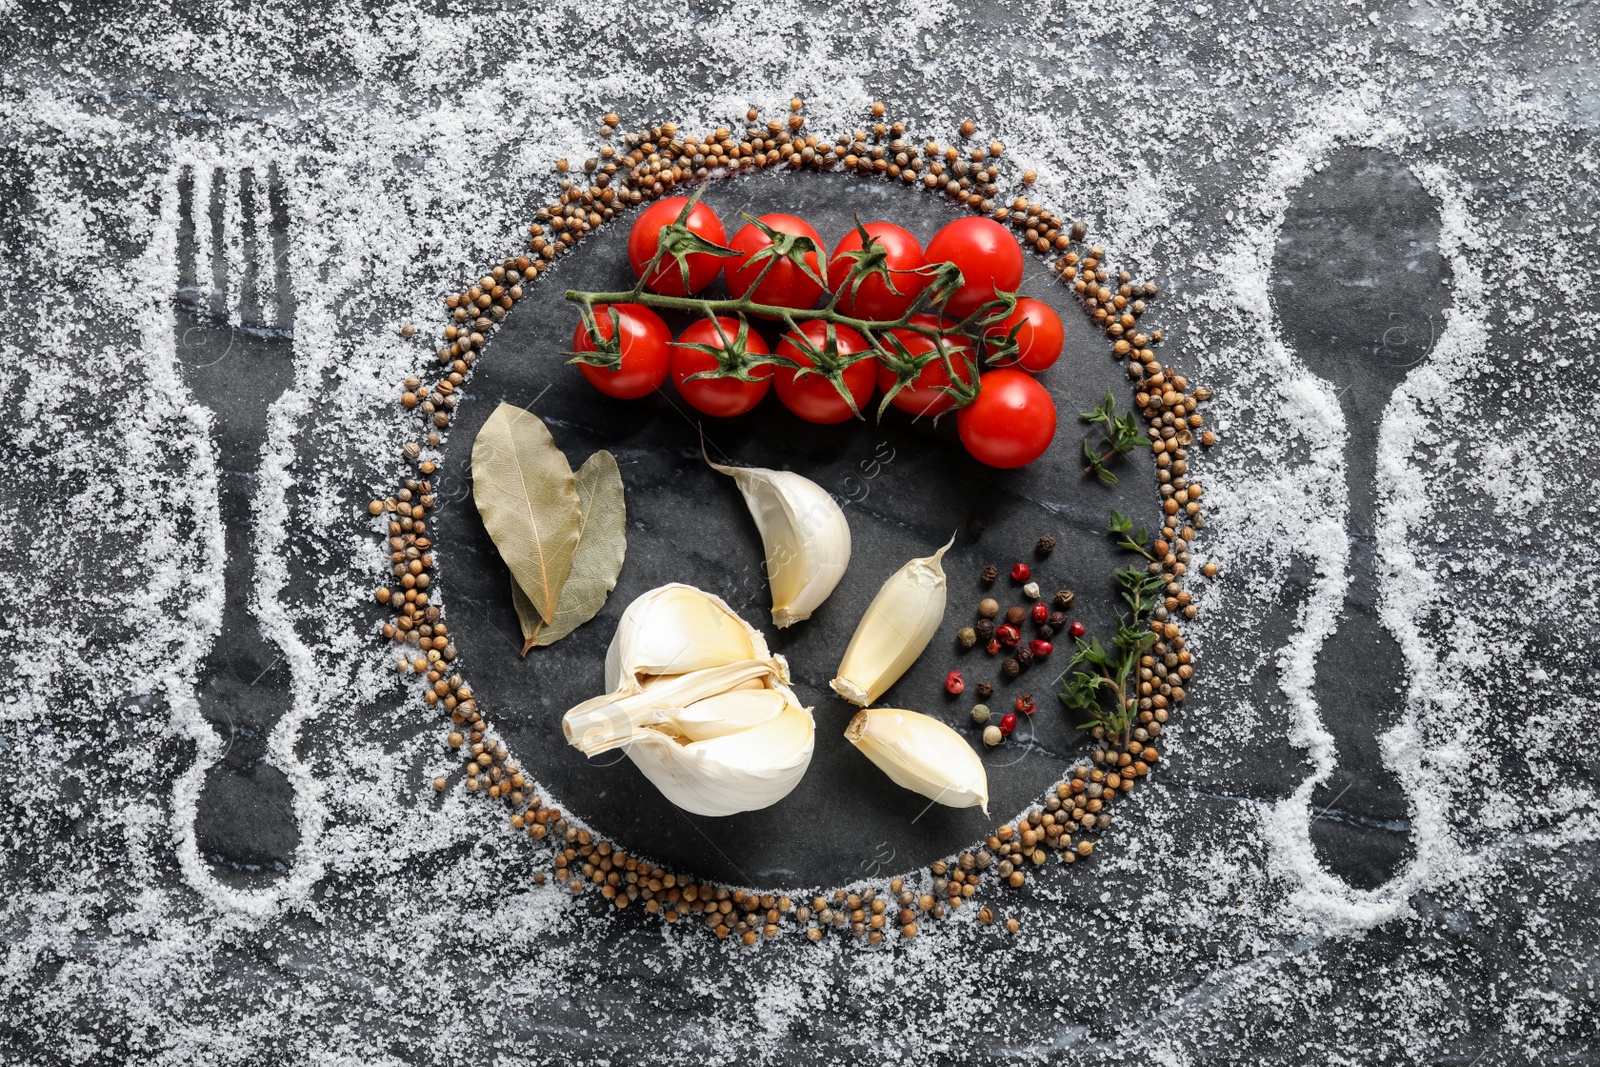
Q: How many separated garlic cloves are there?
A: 3